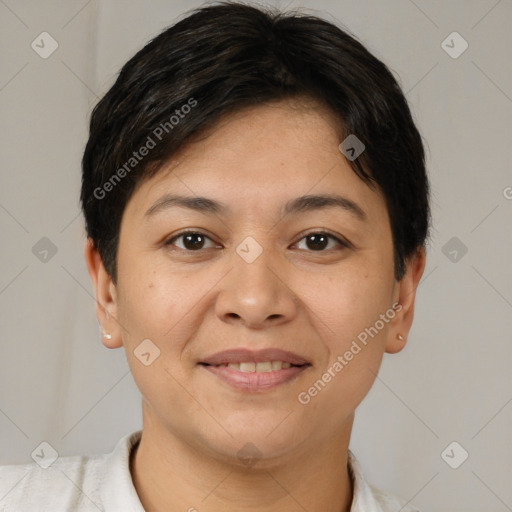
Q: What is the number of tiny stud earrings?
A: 2